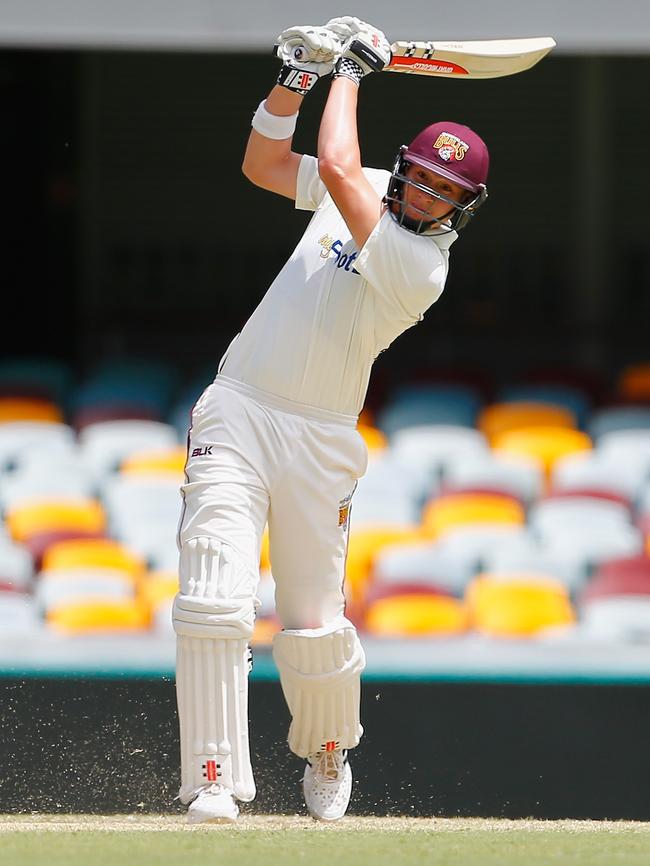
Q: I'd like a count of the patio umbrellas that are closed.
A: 0